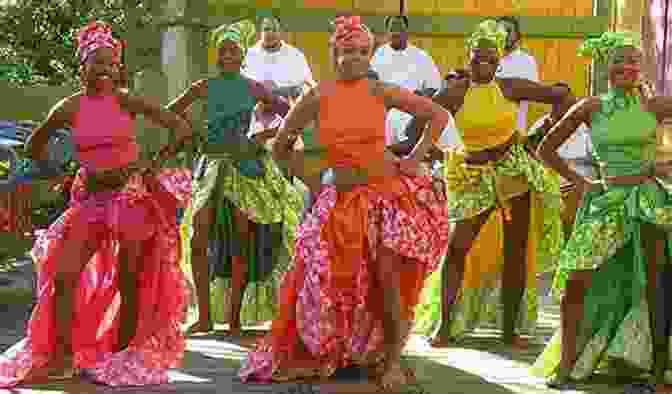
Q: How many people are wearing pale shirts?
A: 3